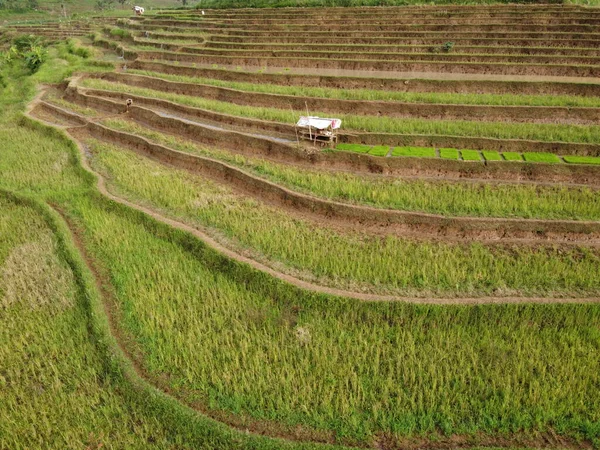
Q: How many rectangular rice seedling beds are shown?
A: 9